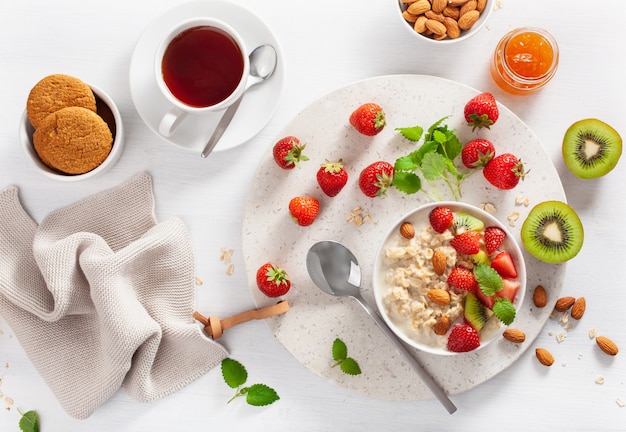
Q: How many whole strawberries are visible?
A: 9